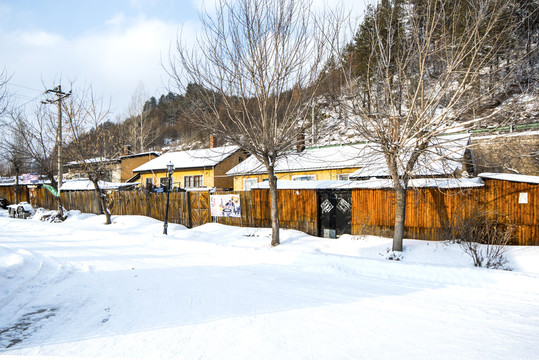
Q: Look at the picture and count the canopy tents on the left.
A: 0